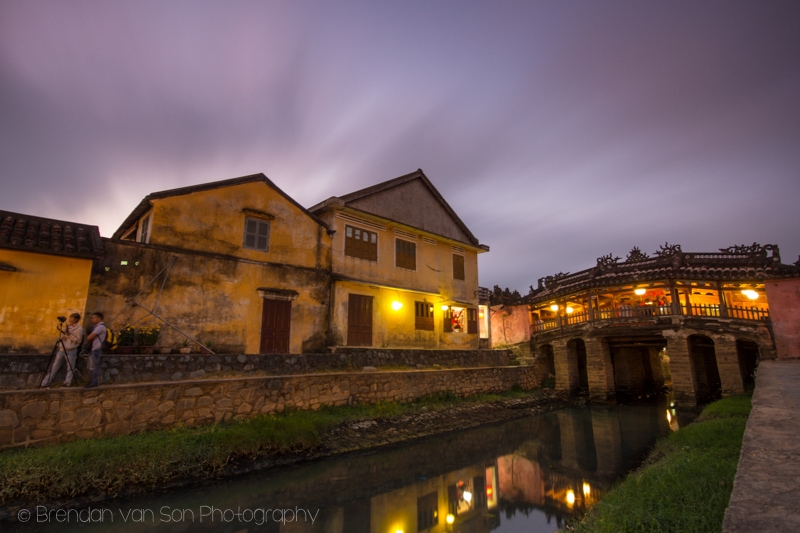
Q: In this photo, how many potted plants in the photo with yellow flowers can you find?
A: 2